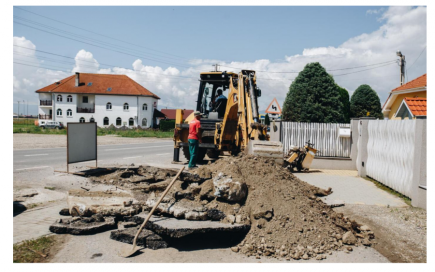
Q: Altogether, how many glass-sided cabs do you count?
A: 1